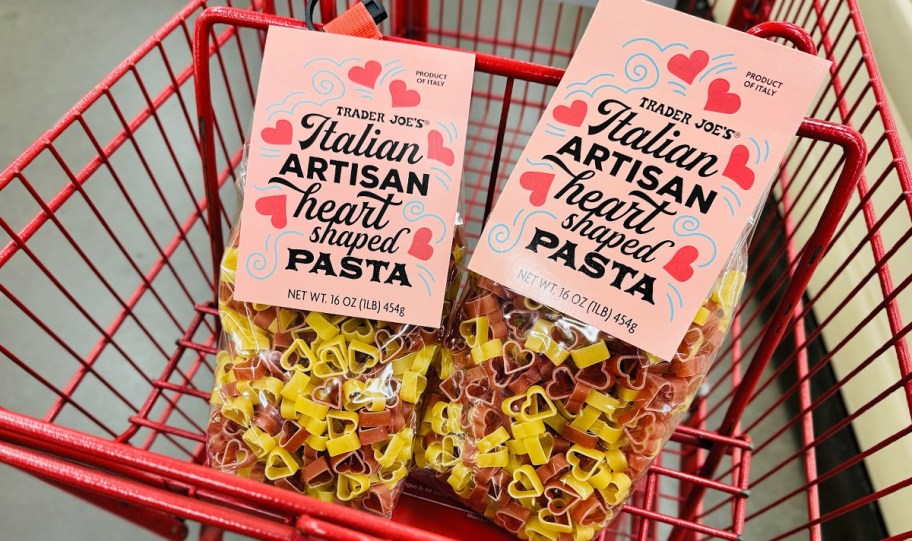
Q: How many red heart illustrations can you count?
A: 12